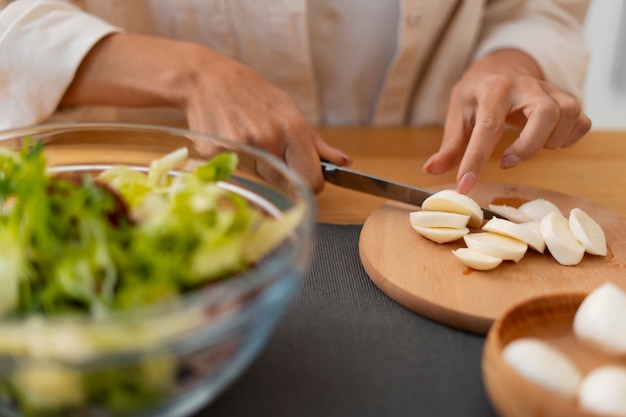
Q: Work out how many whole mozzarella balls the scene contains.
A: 3